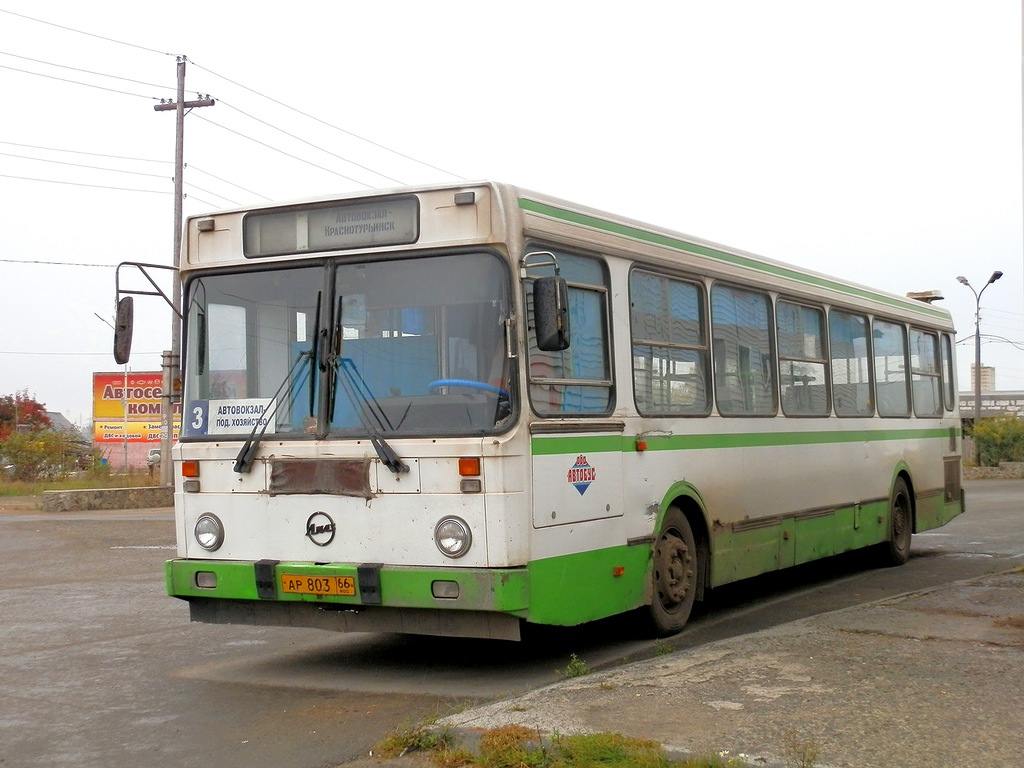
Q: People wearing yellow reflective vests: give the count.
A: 0